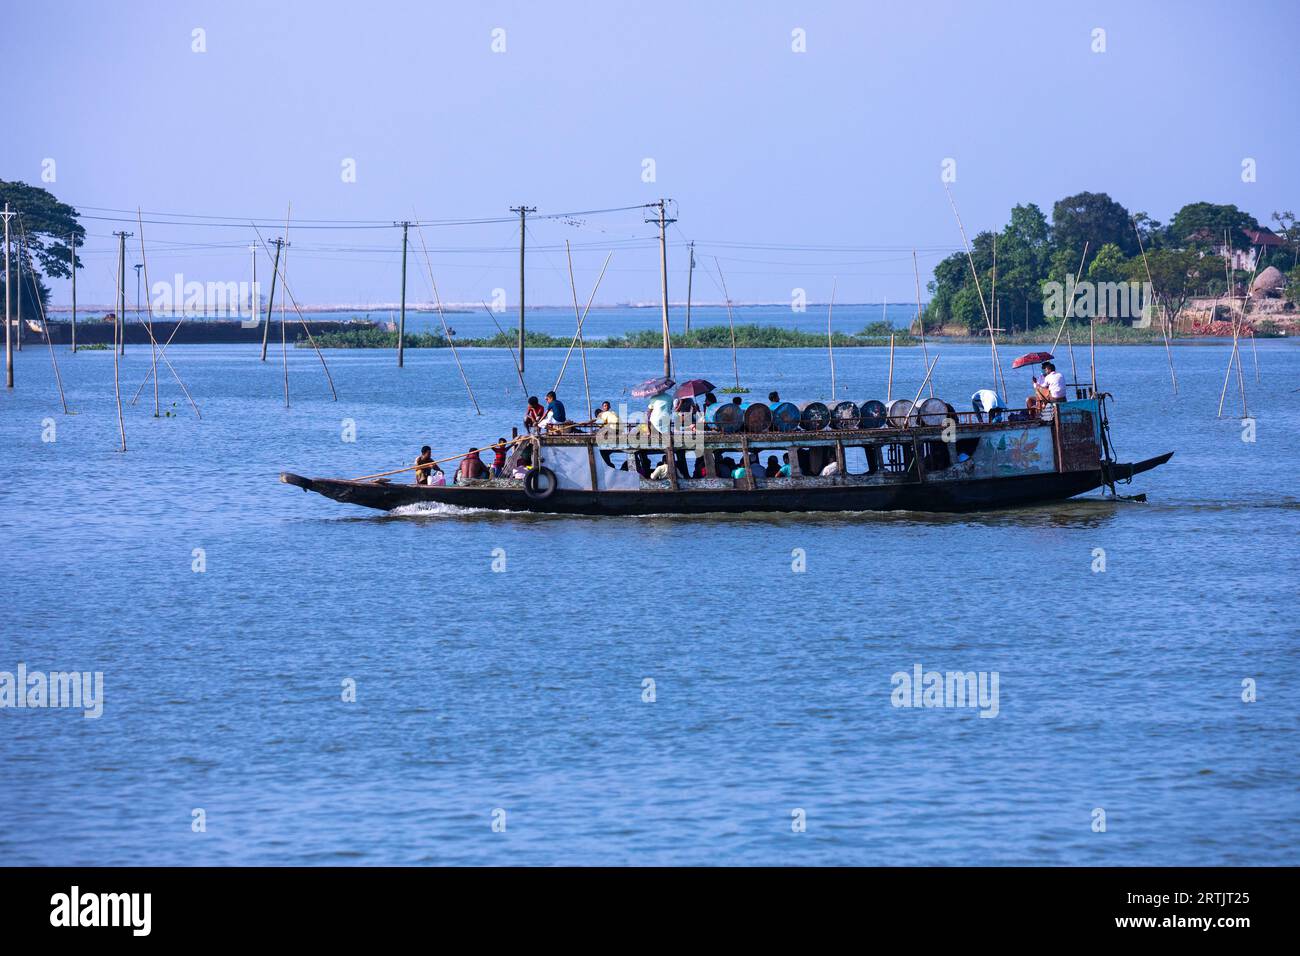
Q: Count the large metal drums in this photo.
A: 8